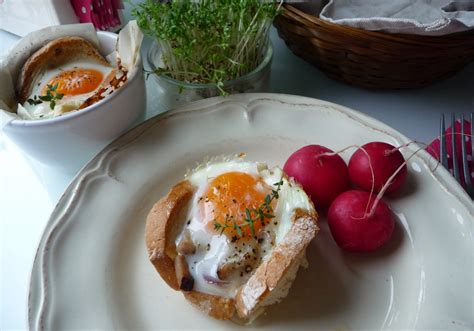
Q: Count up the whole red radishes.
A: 3